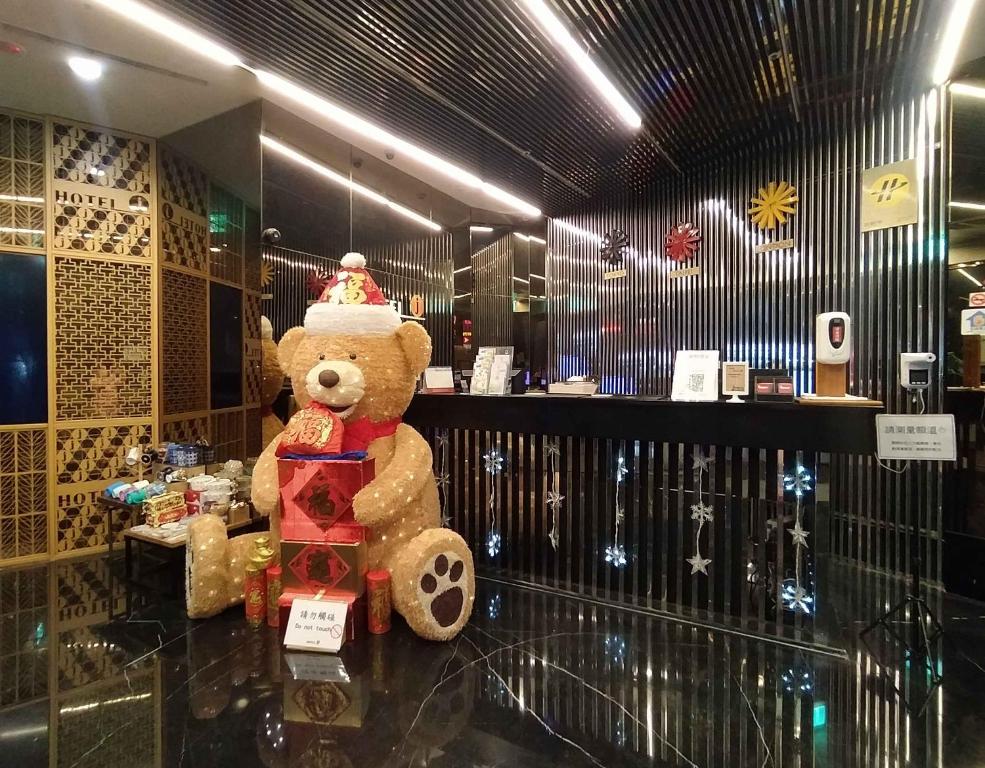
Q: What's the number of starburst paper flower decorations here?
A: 3